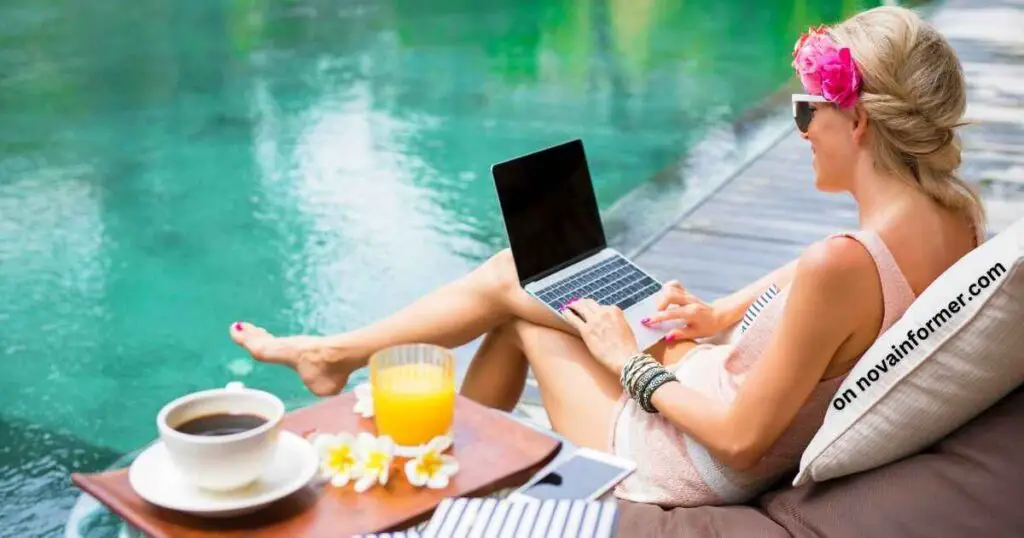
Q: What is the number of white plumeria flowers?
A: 4